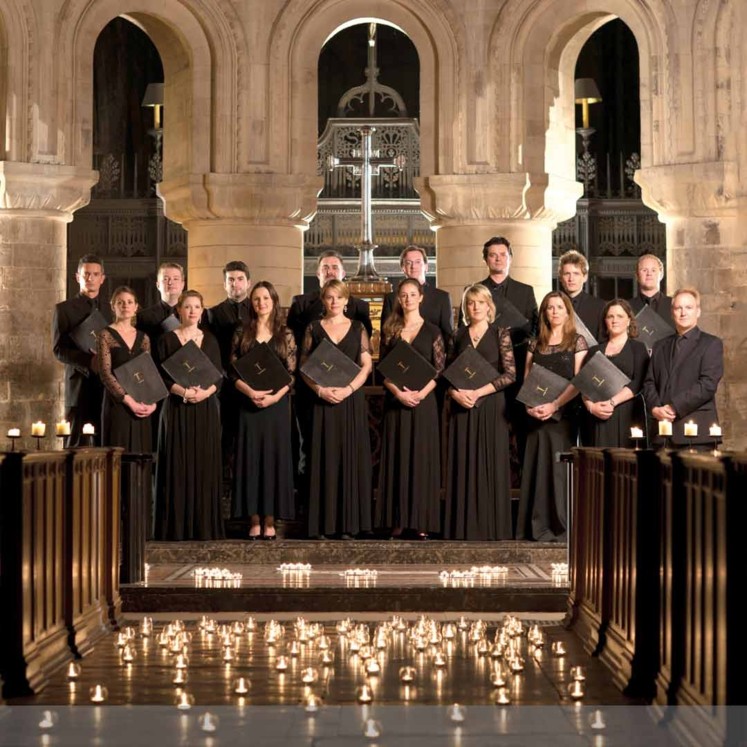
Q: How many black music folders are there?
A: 13